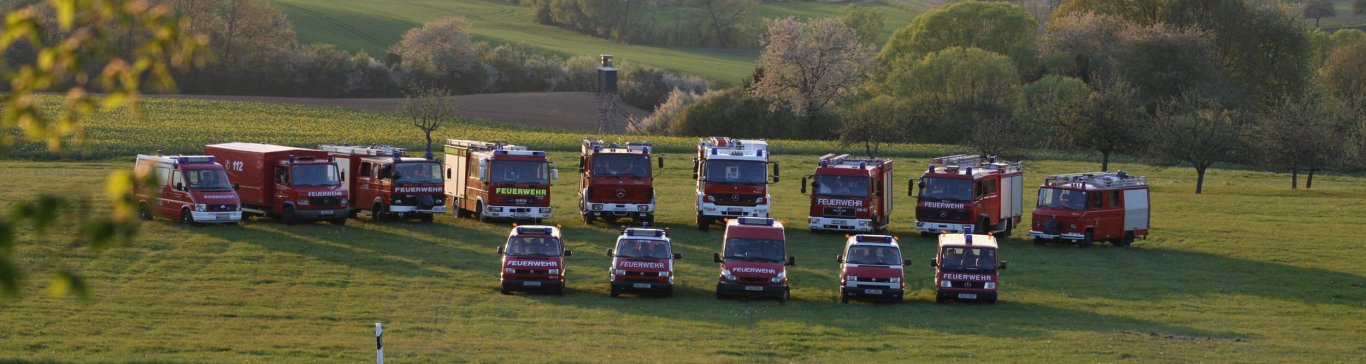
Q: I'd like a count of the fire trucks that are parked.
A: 14